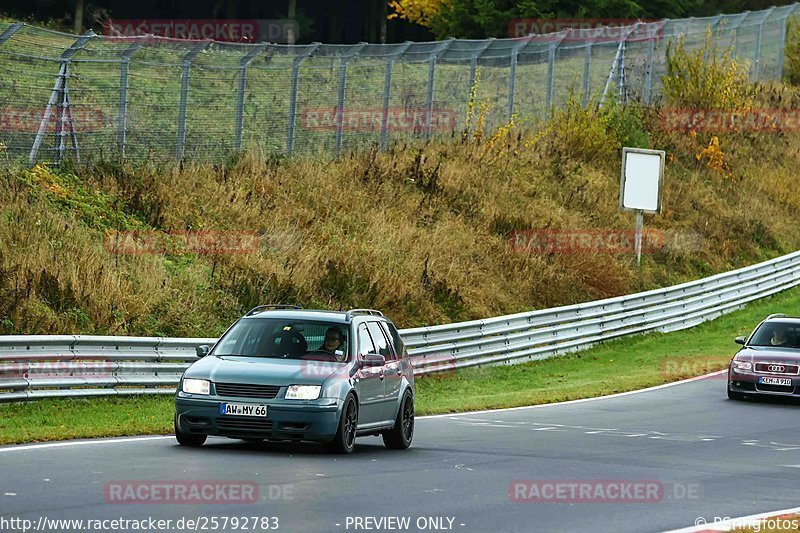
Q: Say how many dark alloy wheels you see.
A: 2